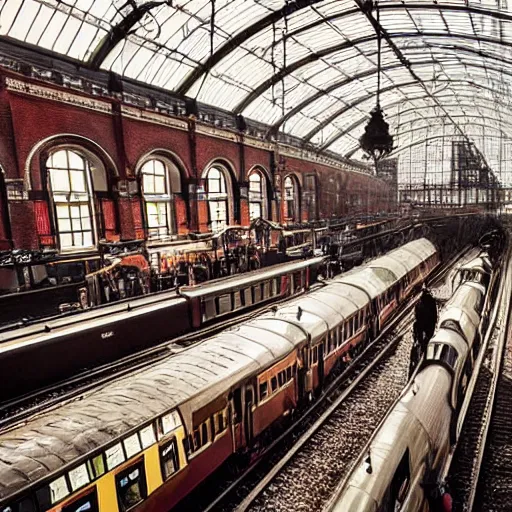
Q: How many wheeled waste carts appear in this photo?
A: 0